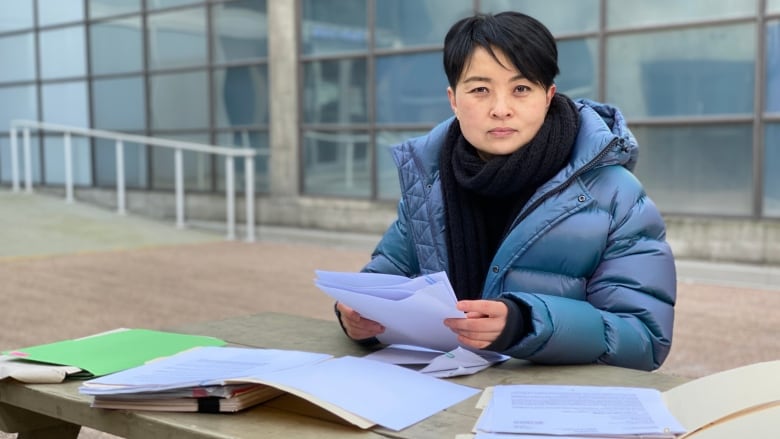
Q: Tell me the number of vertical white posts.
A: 7